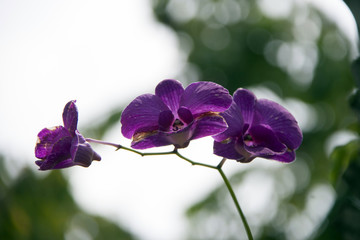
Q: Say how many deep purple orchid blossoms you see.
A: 3